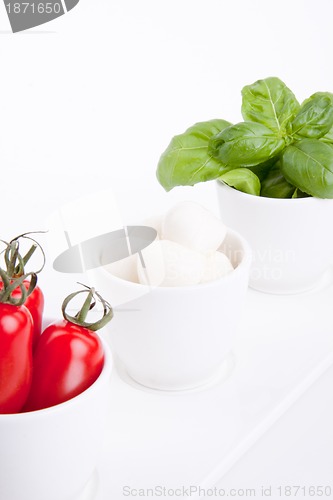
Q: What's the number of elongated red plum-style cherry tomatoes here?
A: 3